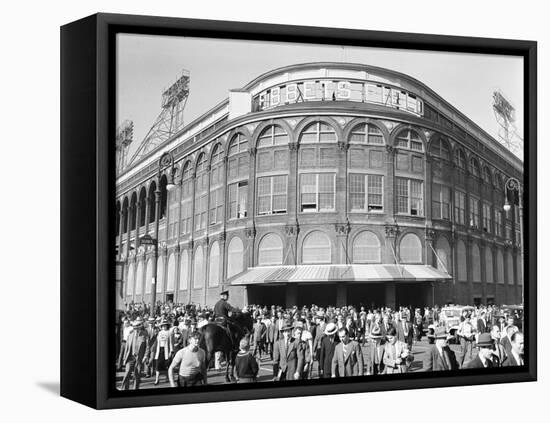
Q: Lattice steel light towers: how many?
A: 3